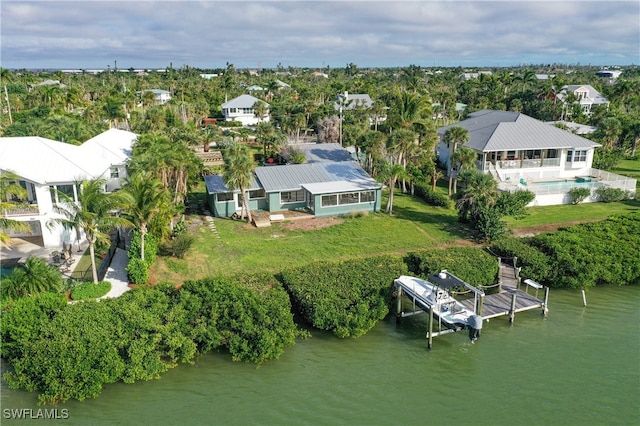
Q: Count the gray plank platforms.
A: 1